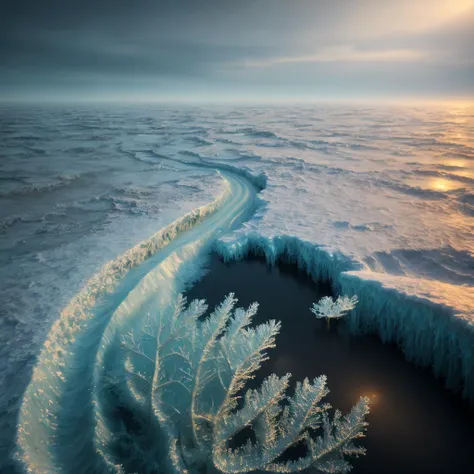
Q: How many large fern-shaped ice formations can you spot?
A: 1